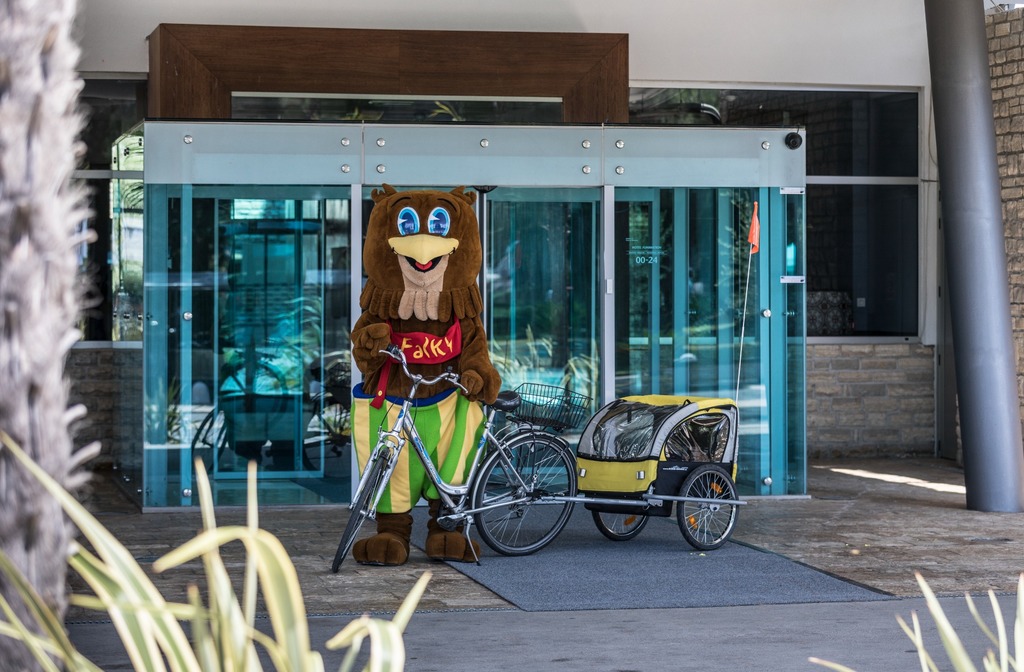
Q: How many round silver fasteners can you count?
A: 15